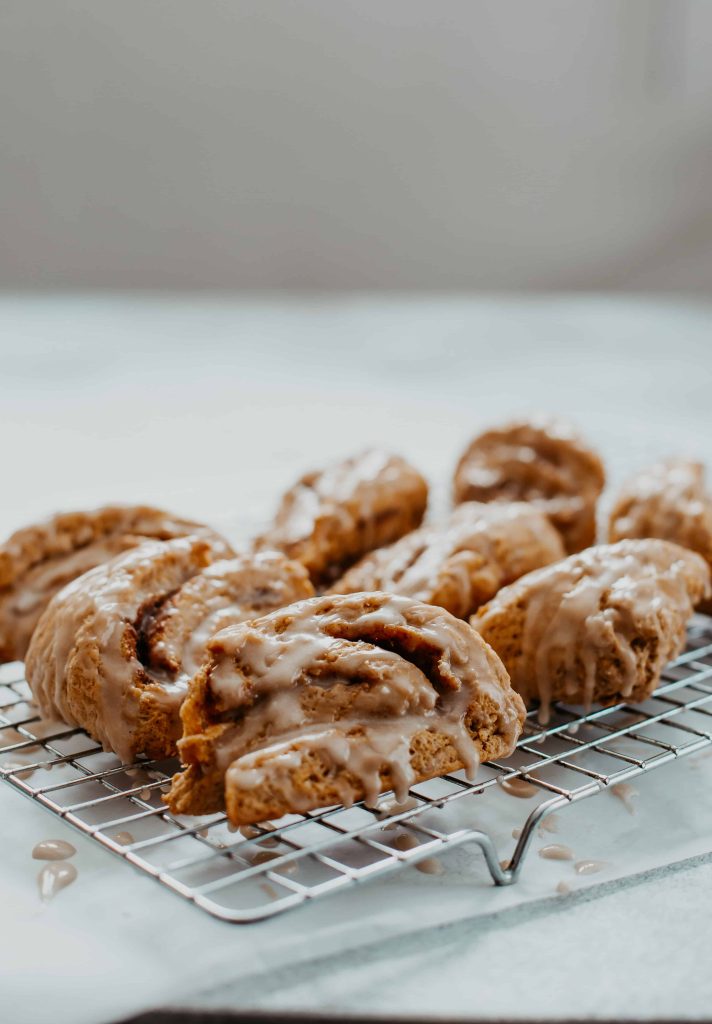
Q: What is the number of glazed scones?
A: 8